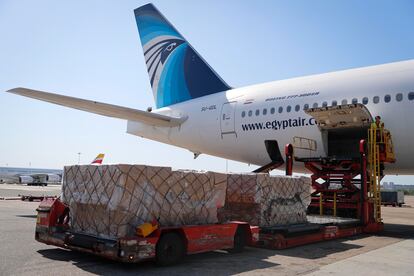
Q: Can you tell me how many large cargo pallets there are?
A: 2